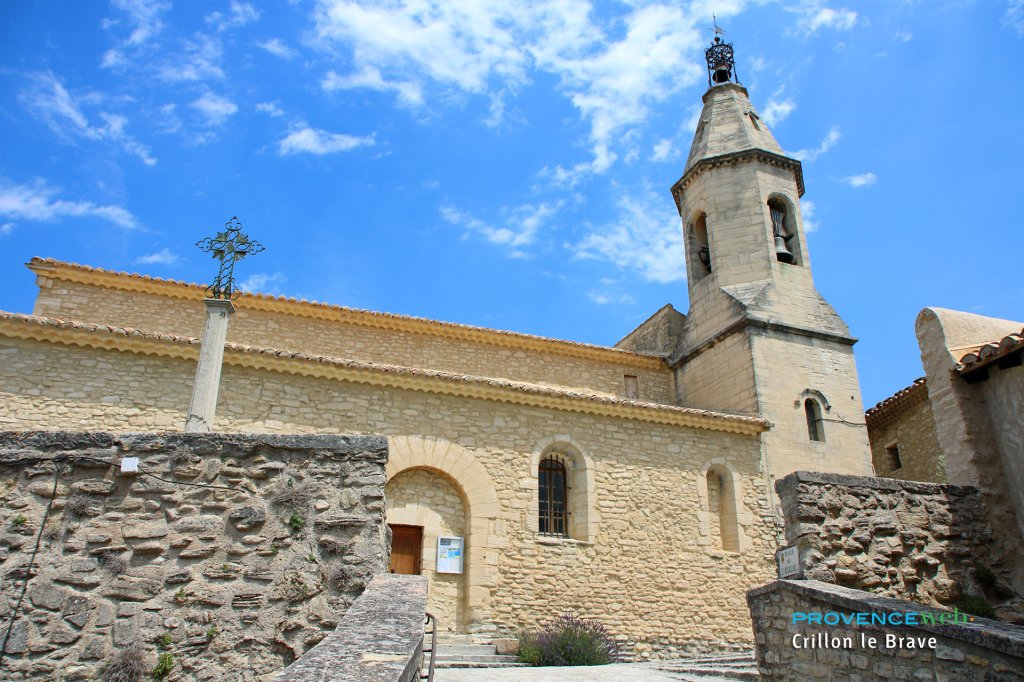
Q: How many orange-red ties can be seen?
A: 0